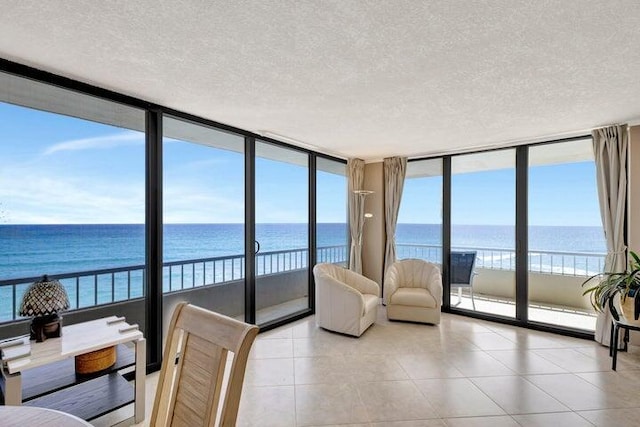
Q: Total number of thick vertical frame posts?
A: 5